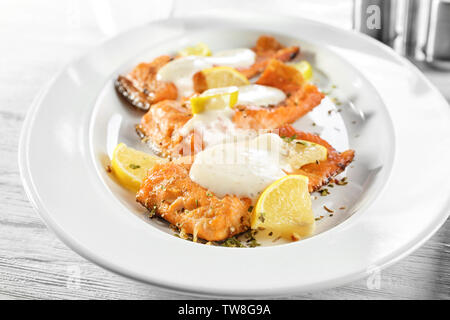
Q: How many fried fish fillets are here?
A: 3